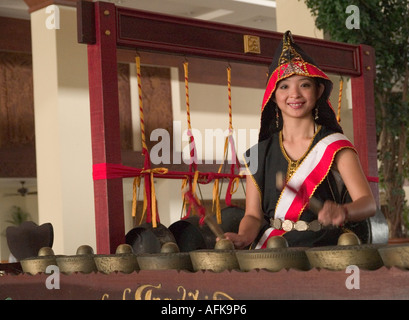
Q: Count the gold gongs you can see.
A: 8